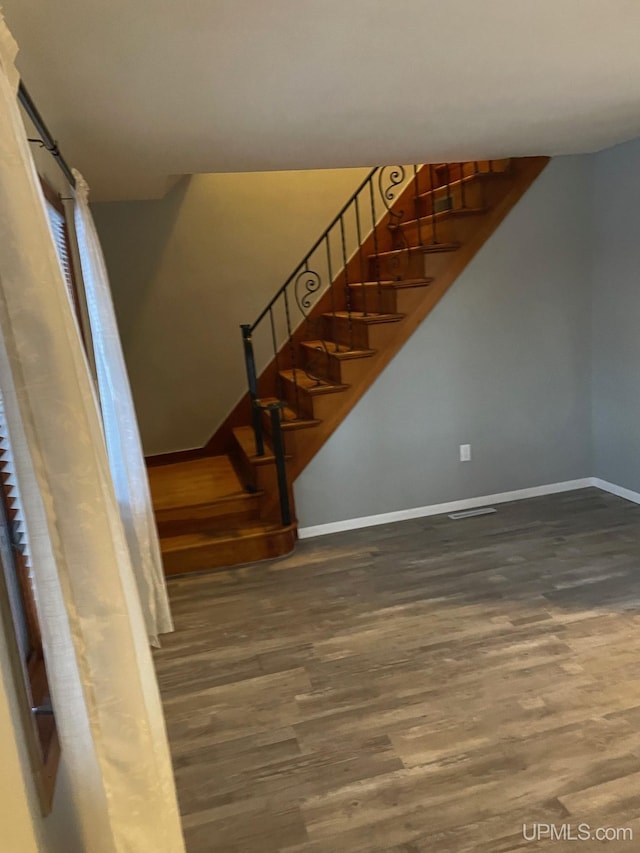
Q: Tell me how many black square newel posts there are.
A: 2